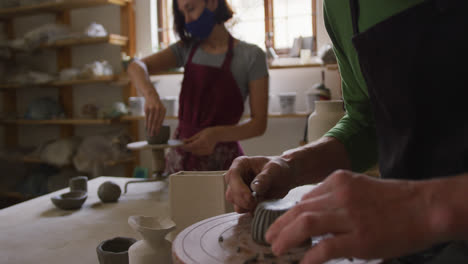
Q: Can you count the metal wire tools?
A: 1